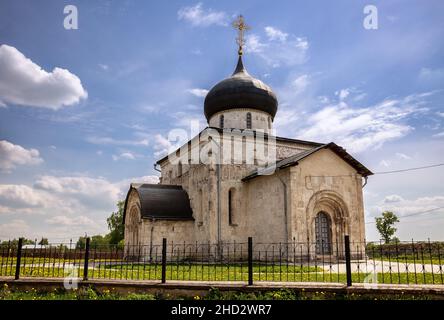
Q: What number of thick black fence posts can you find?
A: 5